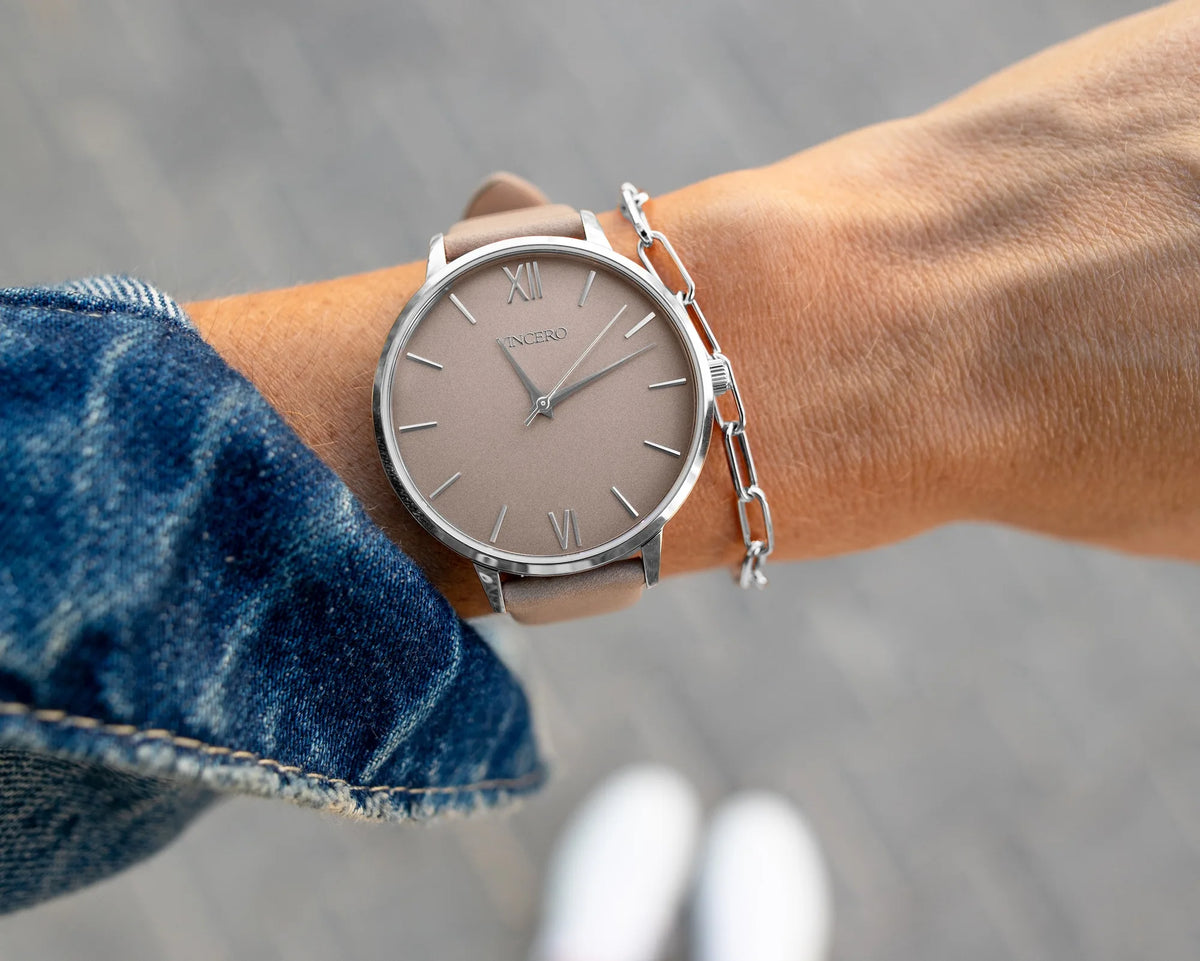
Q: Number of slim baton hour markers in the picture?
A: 10